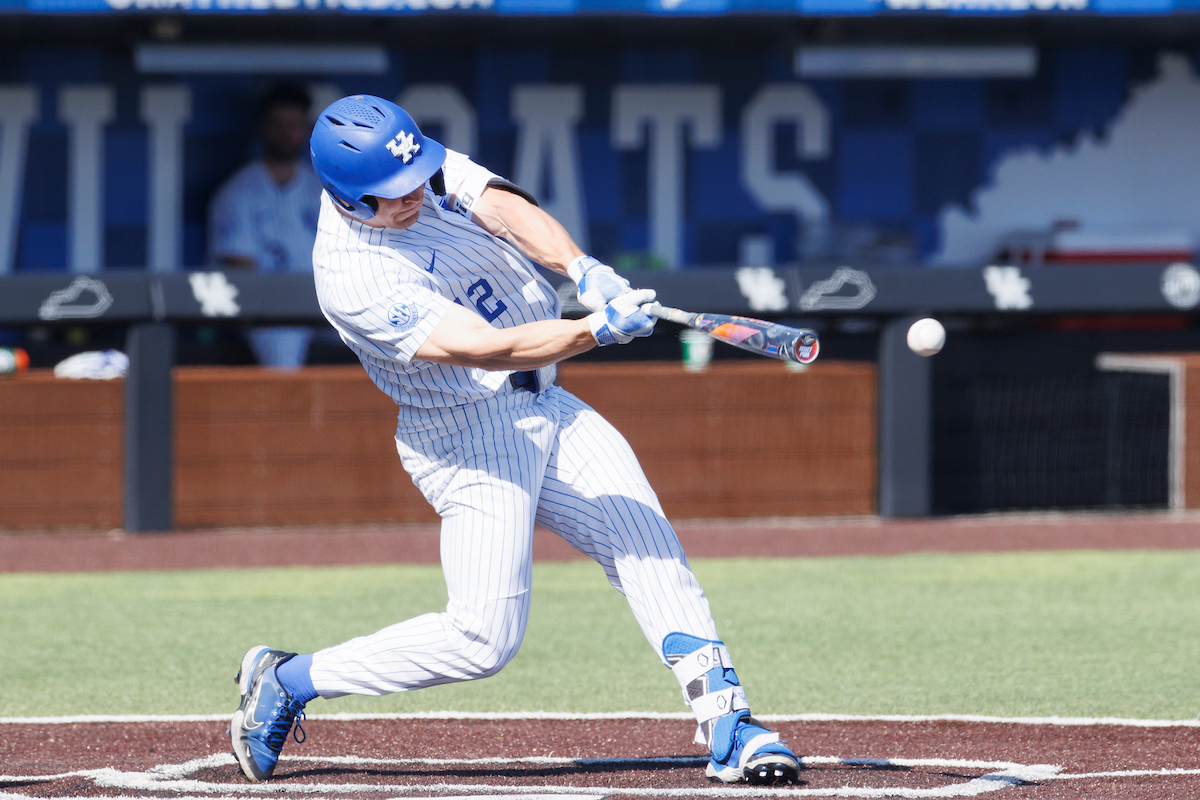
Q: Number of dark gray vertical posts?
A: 2